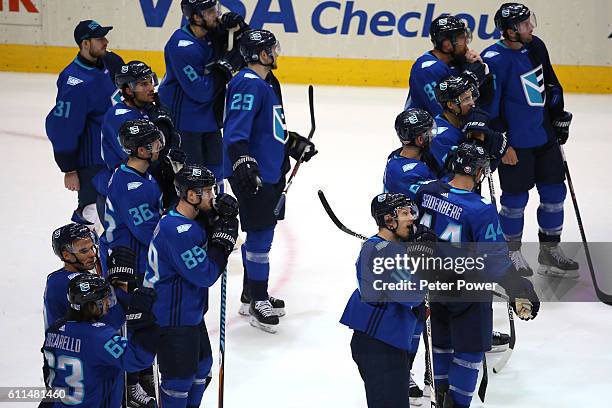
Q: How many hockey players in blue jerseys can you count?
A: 14